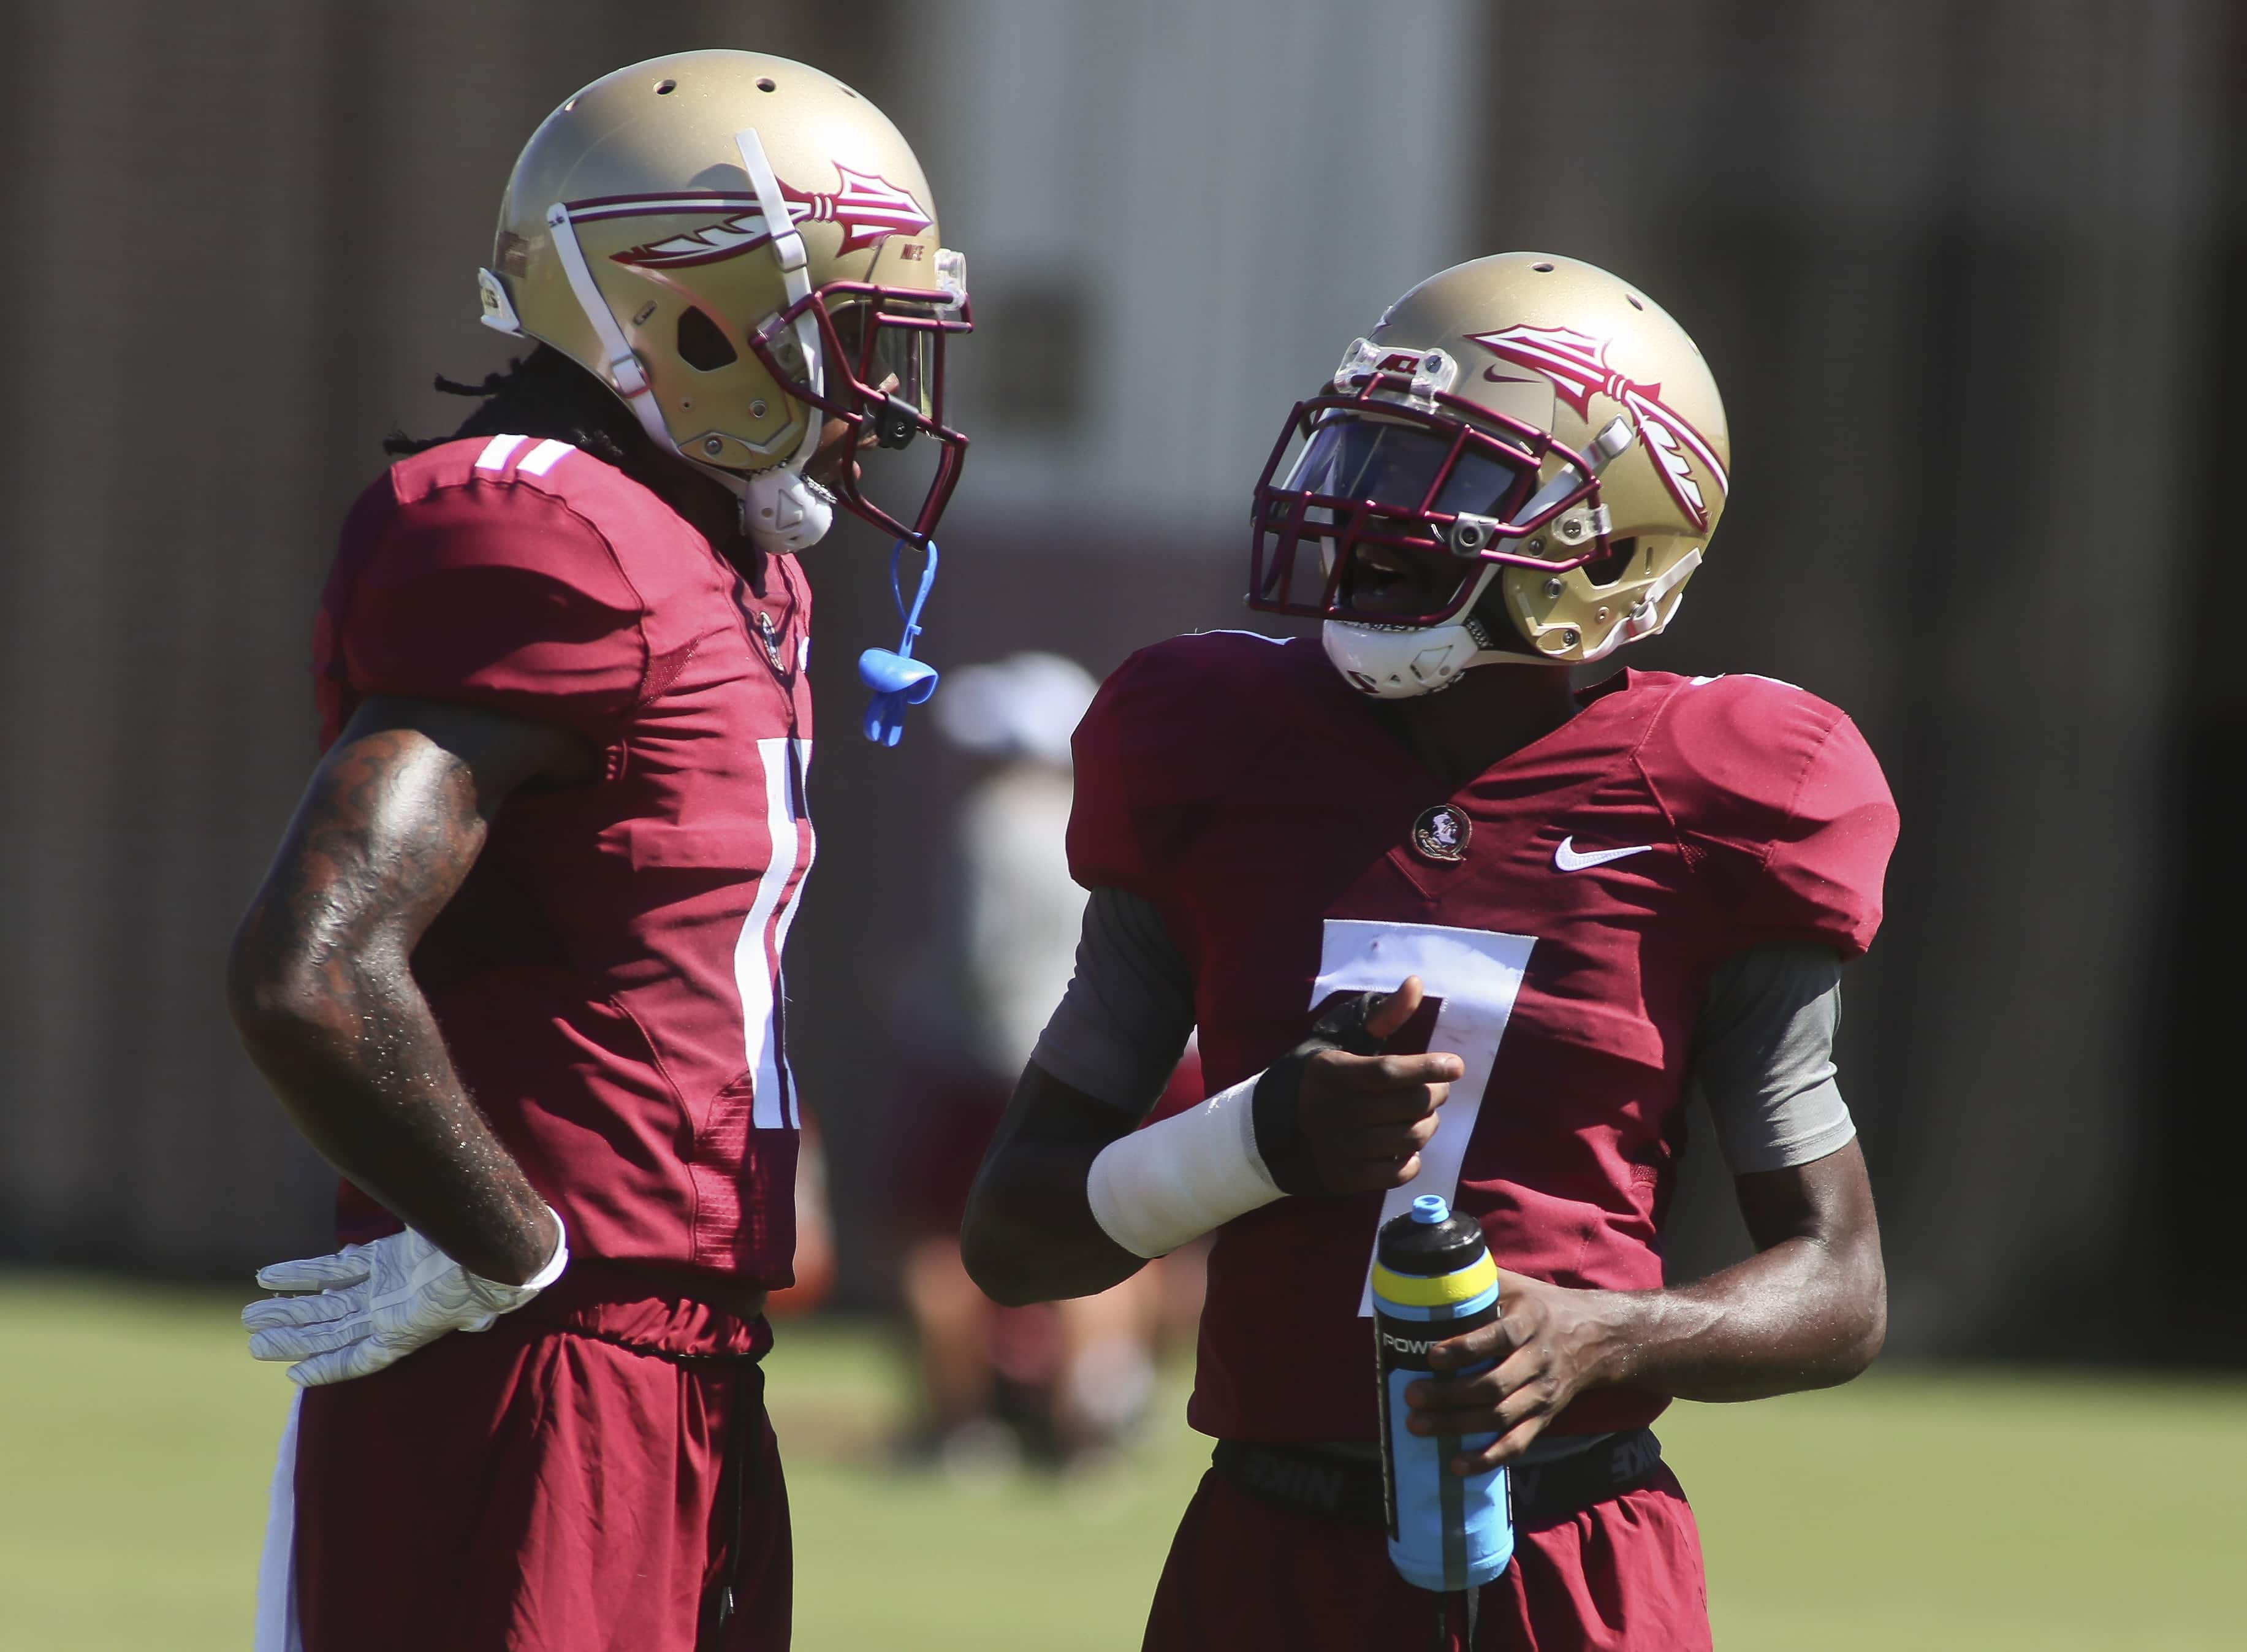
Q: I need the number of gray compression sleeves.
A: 2